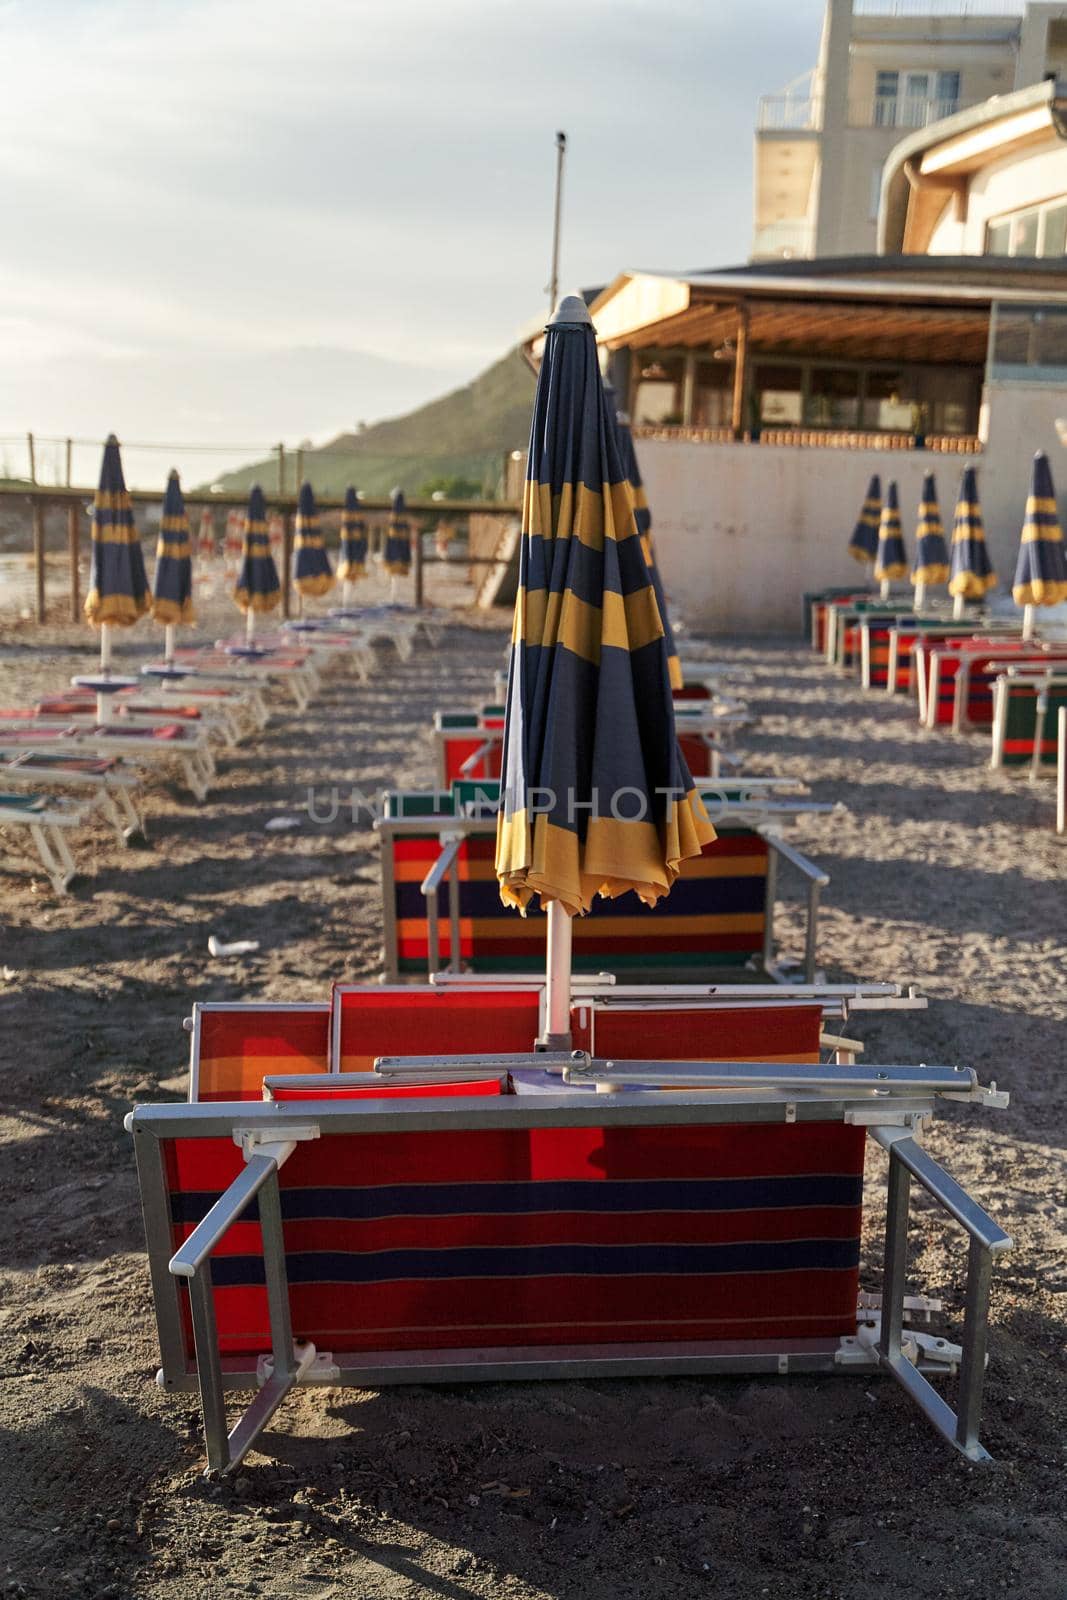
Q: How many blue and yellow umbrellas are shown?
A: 13